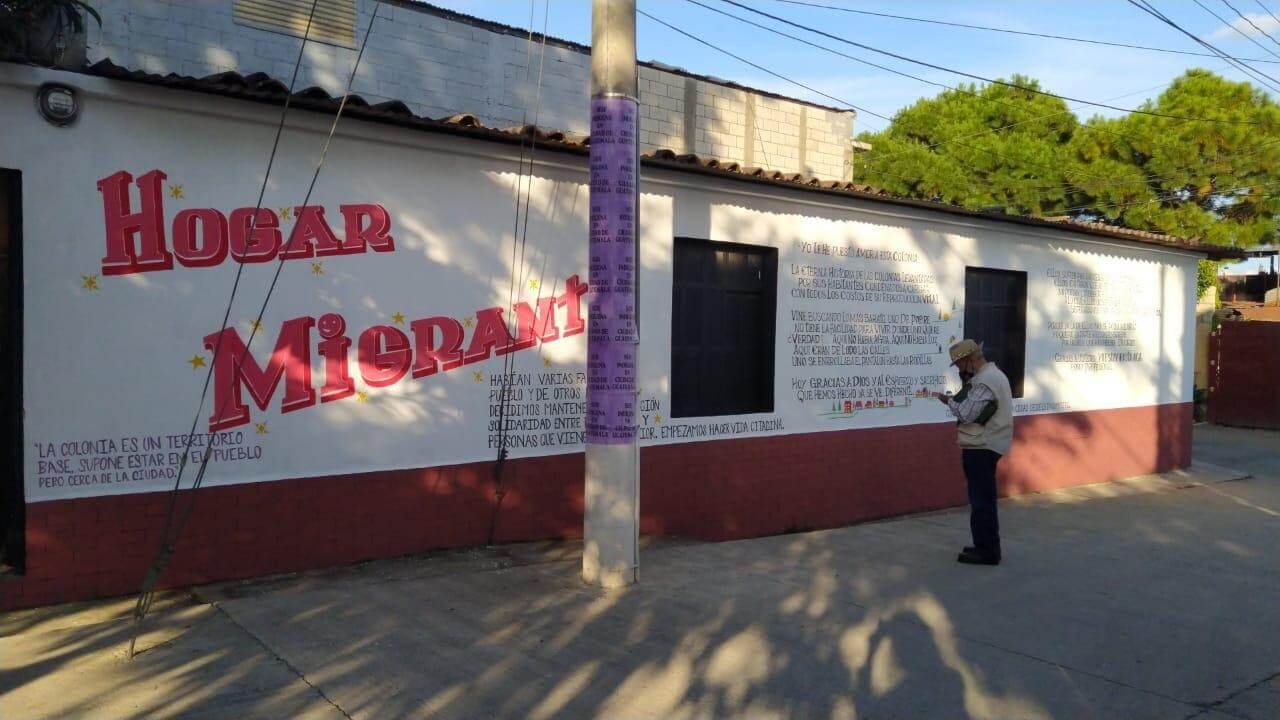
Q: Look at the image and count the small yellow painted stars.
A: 14